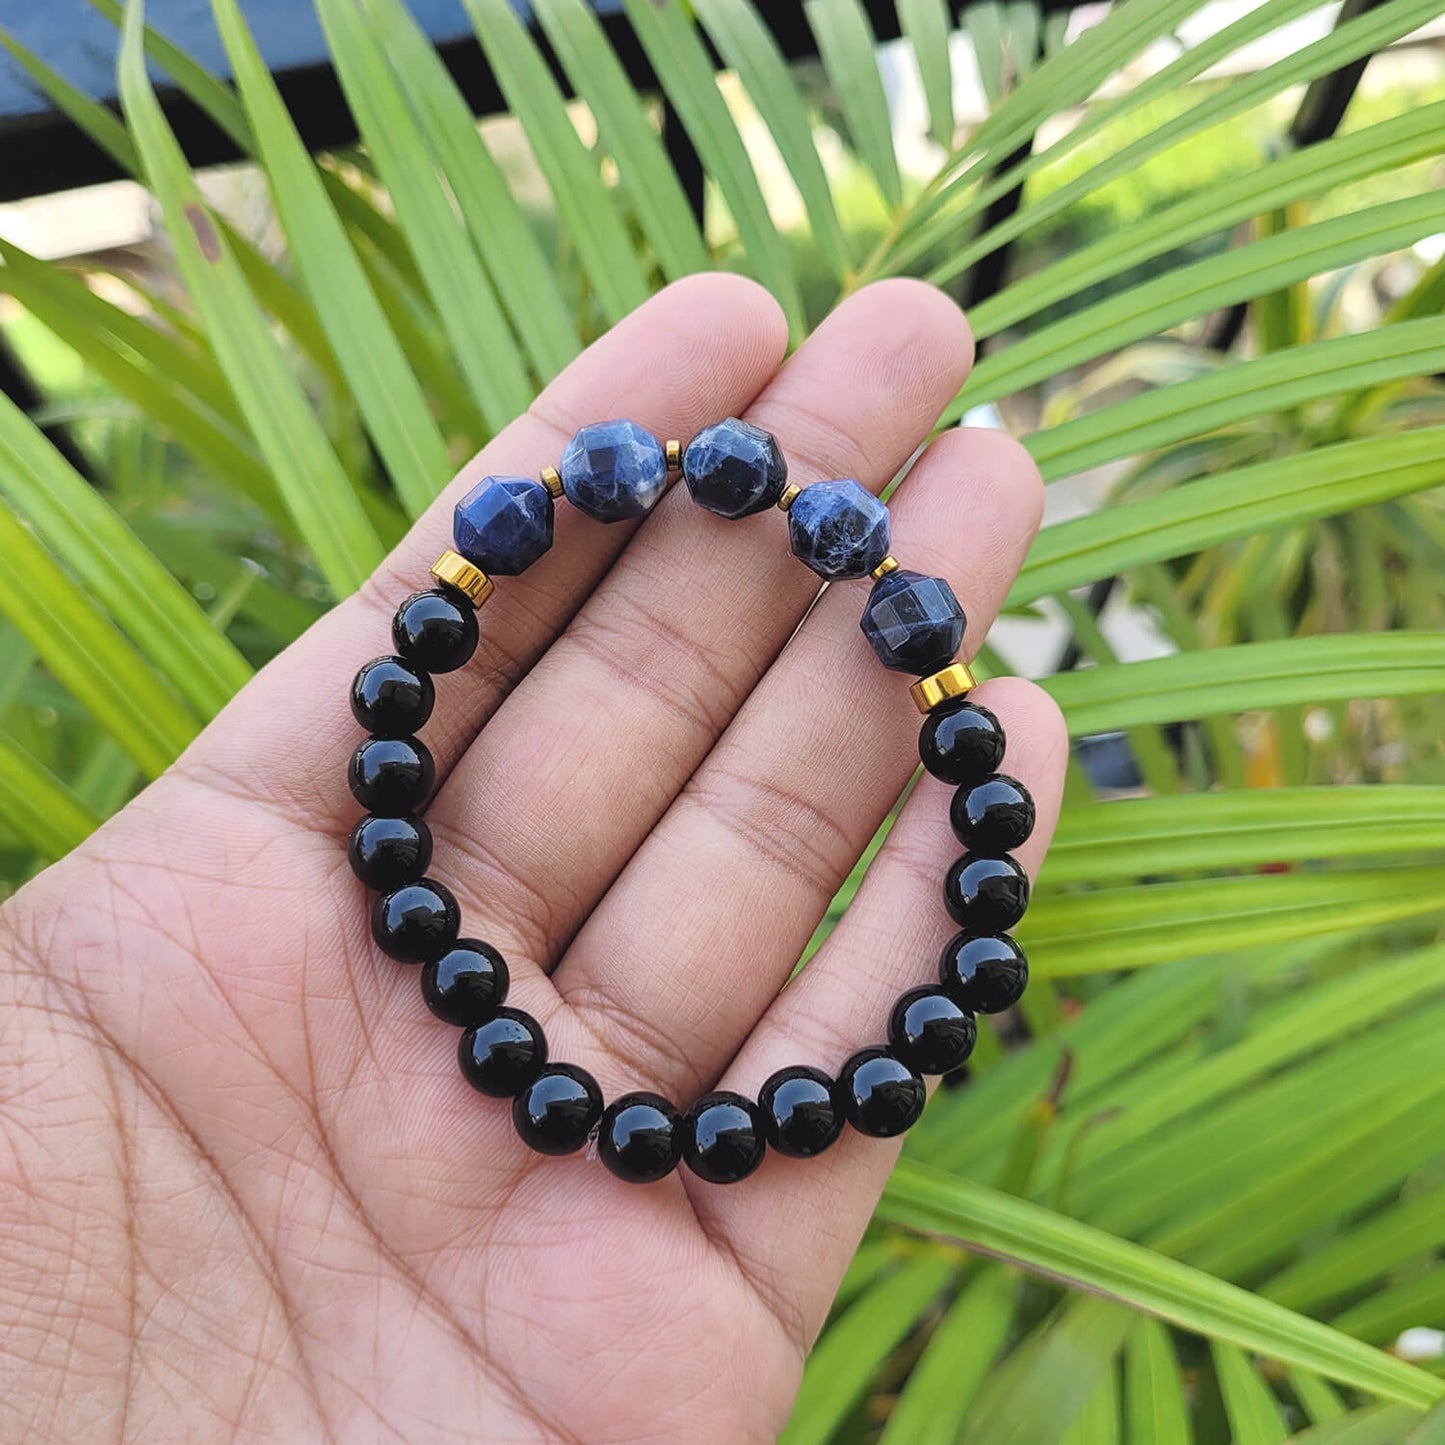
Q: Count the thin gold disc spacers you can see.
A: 4